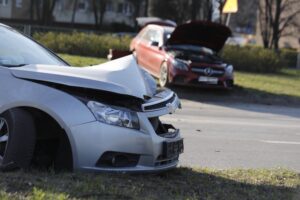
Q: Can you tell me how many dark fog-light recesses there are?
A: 1